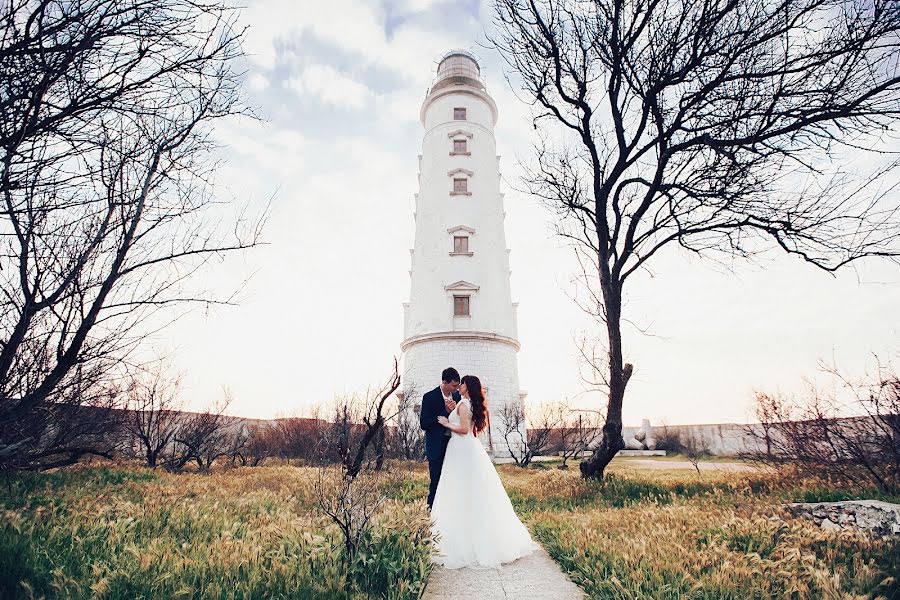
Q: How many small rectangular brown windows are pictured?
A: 5